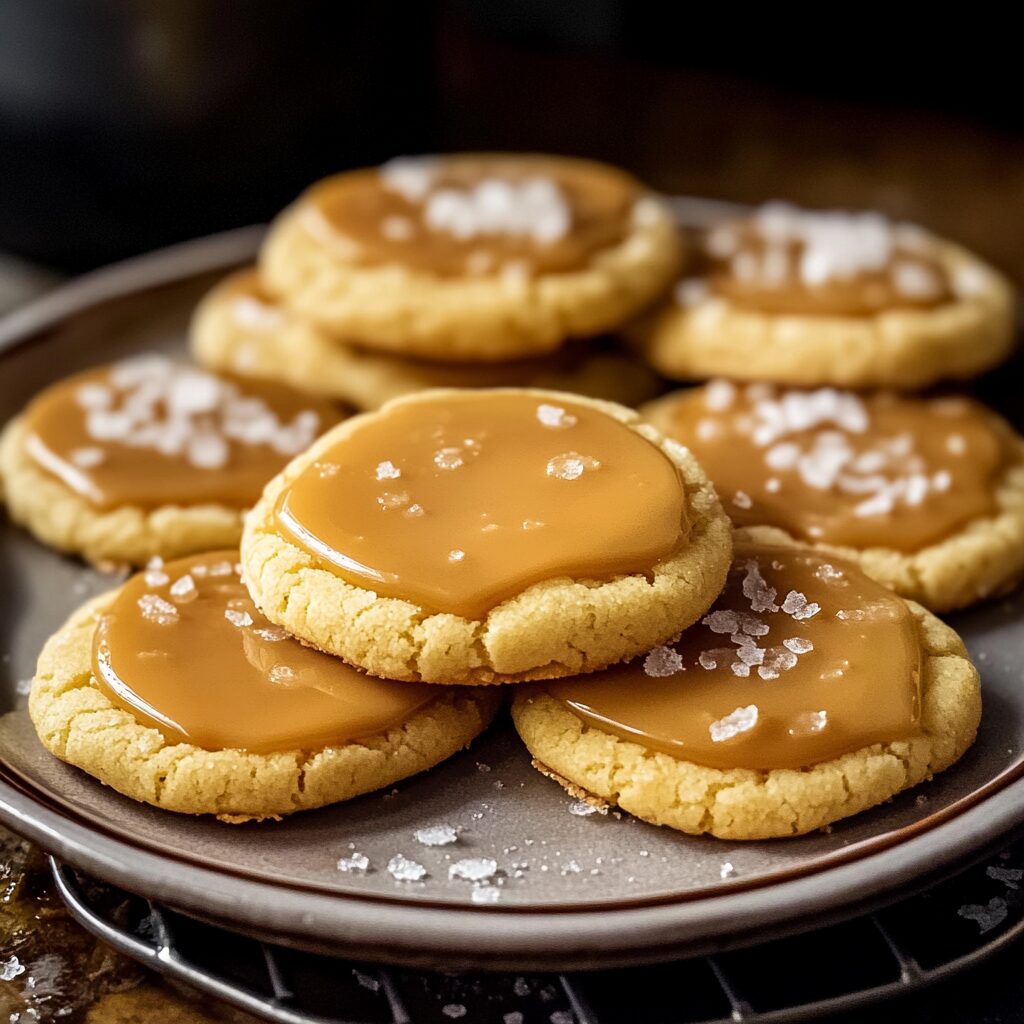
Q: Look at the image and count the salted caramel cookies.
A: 8